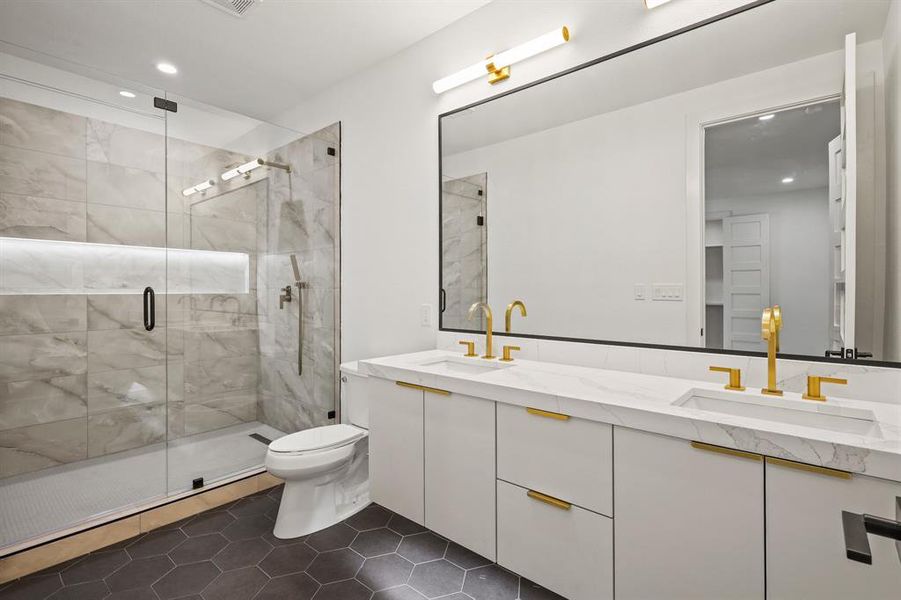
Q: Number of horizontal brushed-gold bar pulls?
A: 6